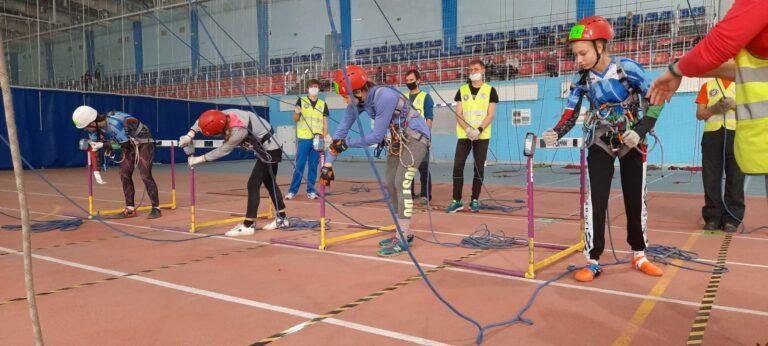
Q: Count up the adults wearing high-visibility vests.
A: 5